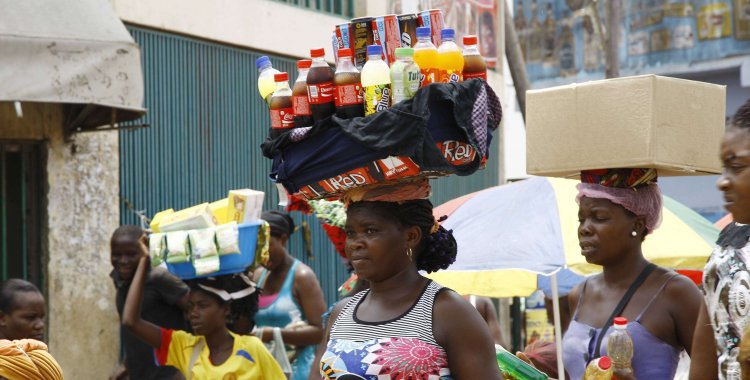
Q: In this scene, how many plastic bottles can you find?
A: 12